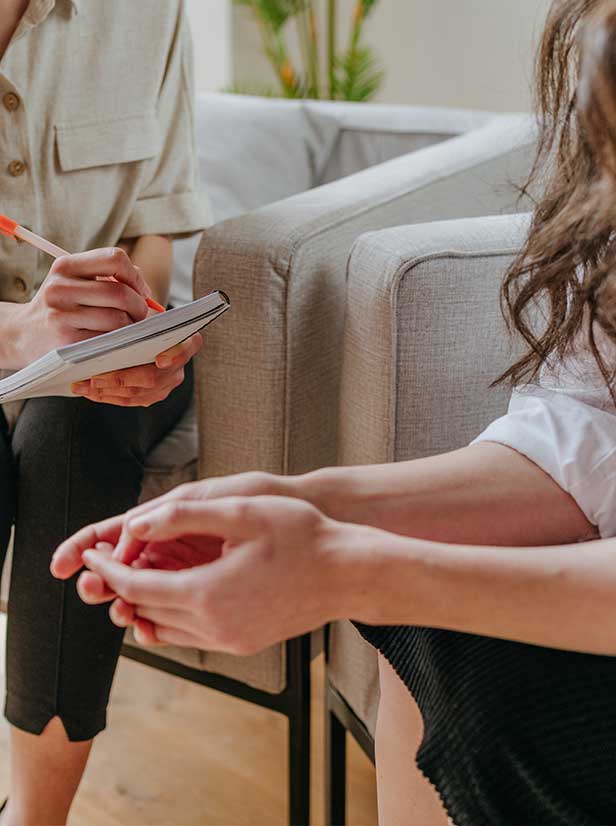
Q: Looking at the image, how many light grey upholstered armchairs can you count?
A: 2